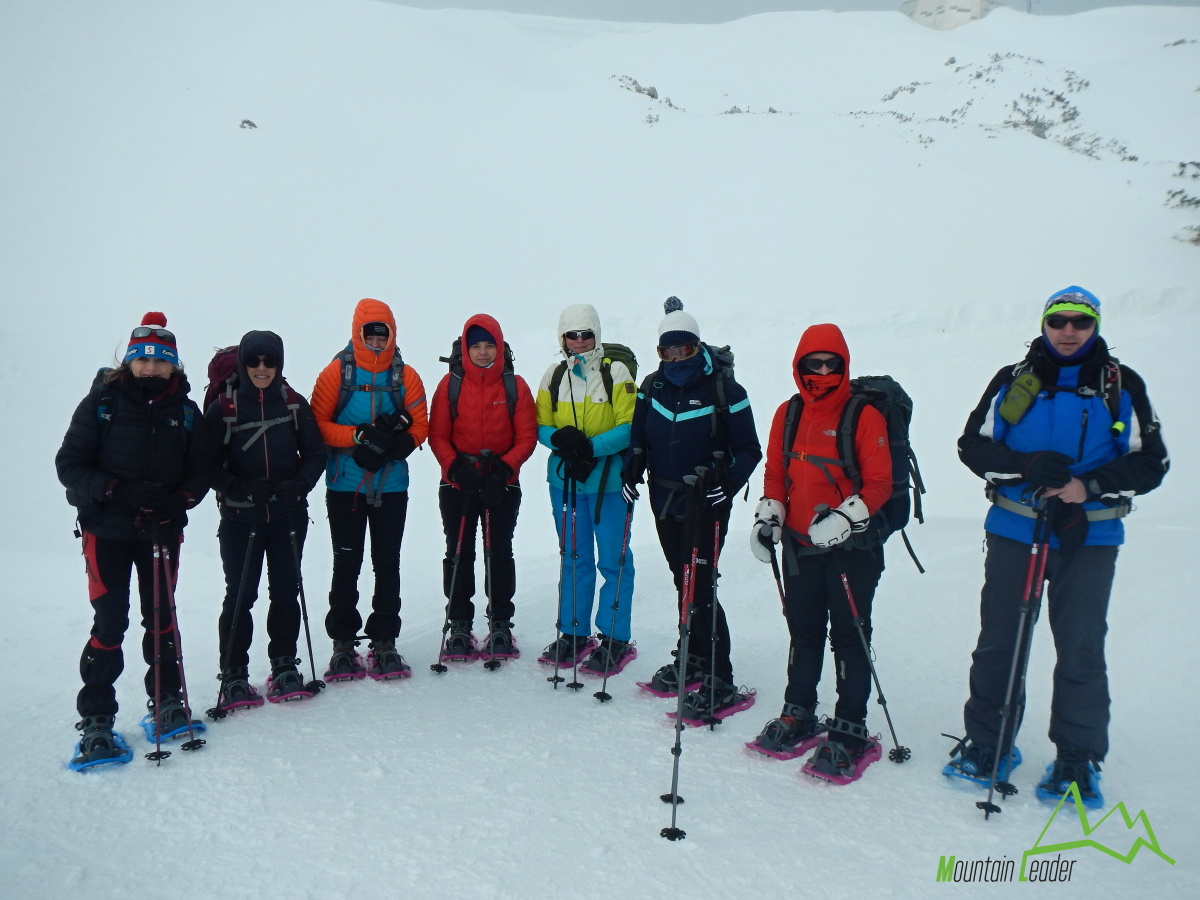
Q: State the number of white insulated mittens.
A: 2